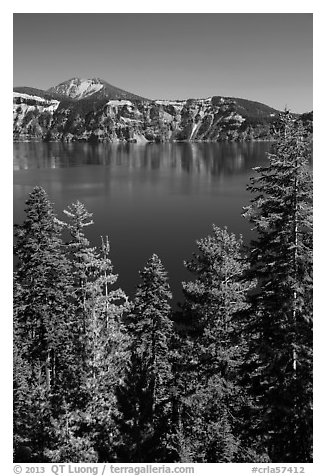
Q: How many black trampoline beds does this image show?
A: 0